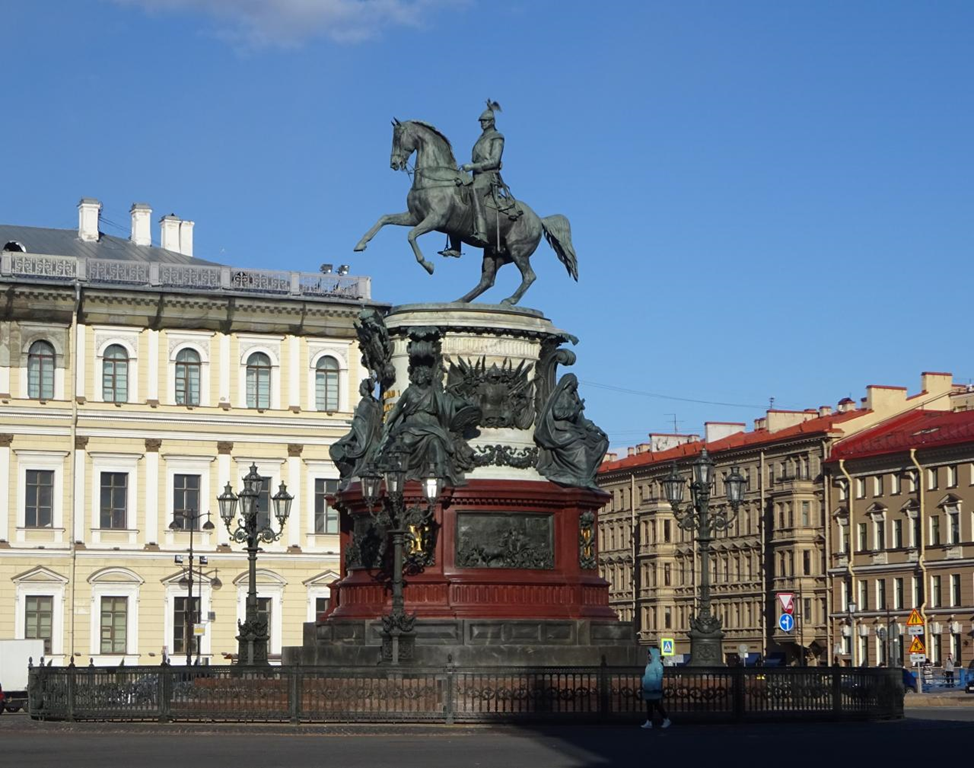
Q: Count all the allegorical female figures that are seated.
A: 3